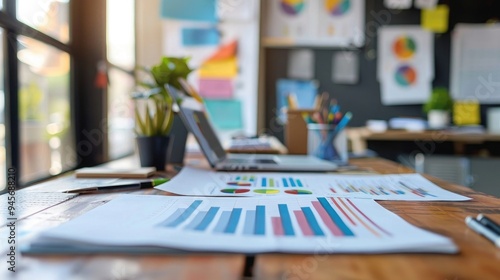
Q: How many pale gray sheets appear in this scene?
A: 2